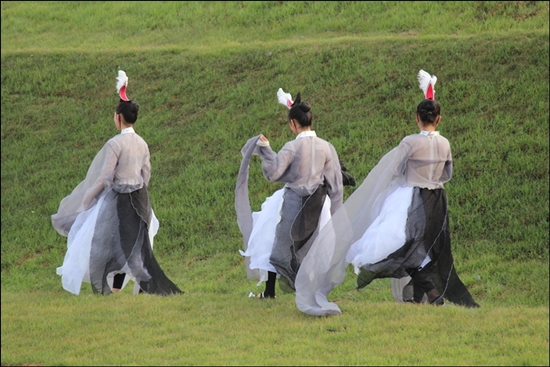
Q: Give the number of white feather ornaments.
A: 3